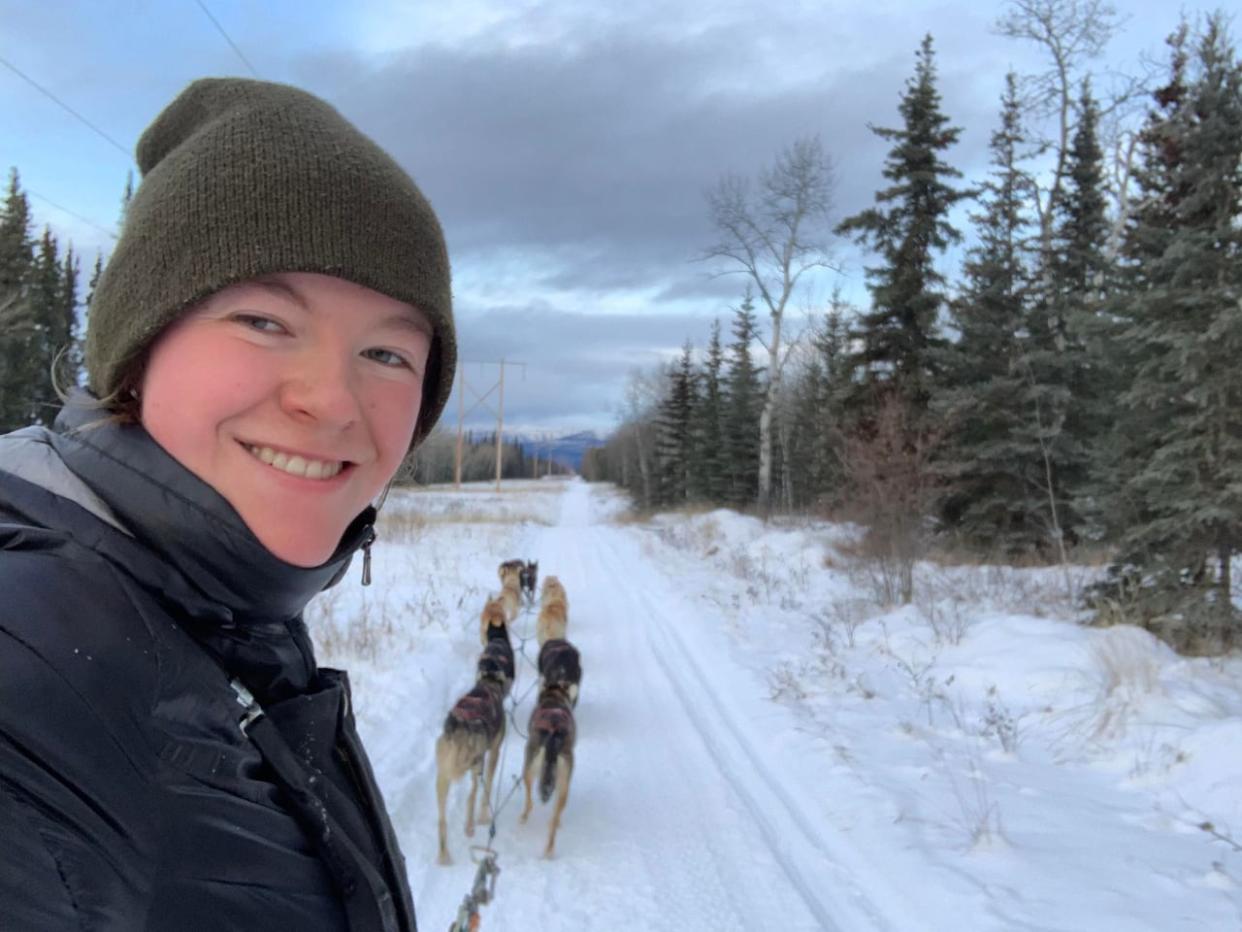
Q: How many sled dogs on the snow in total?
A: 8